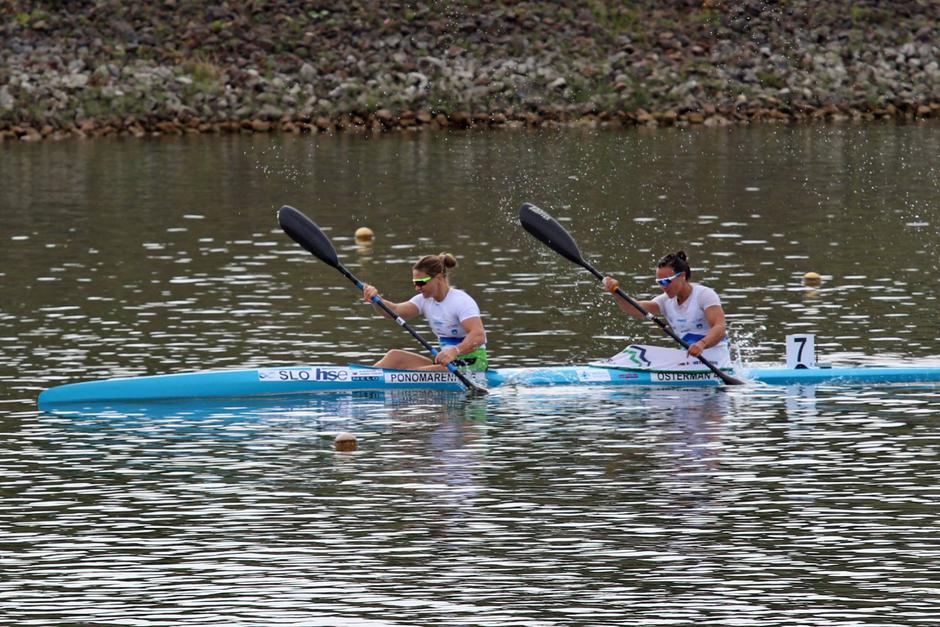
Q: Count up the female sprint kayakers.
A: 2